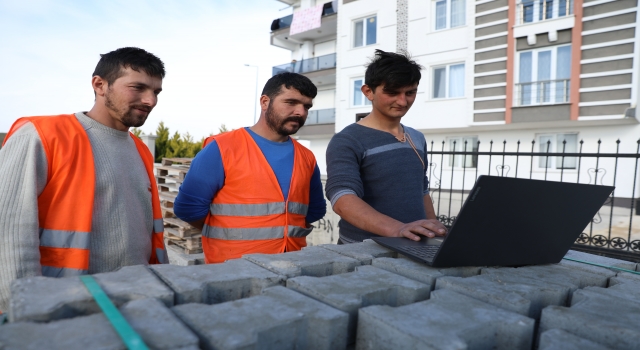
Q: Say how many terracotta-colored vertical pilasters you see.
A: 2